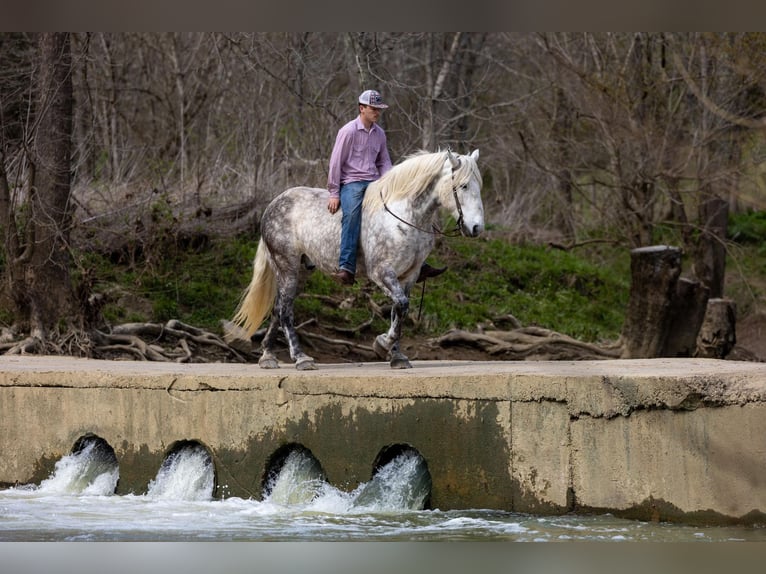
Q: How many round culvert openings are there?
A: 4